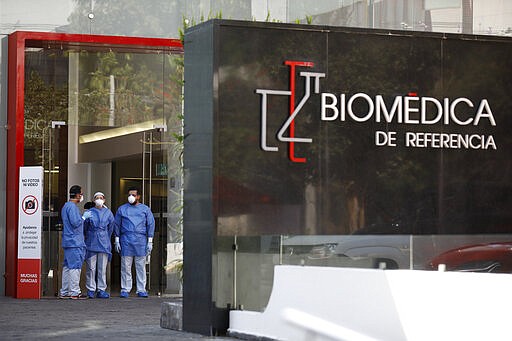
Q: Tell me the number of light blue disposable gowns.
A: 3